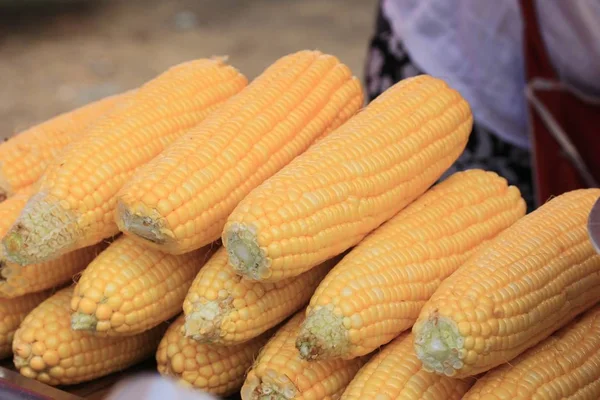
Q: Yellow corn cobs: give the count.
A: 15